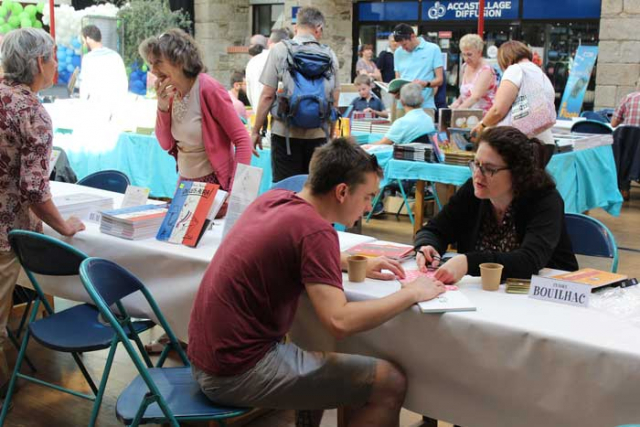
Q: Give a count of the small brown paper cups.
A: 2